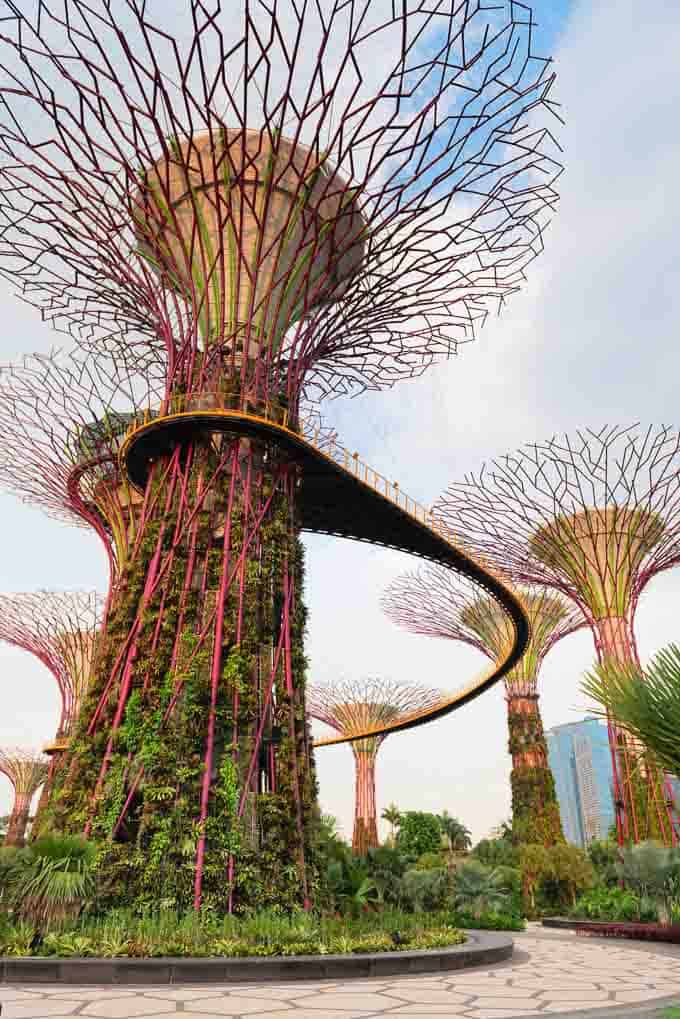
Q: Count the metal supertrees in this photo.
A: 7